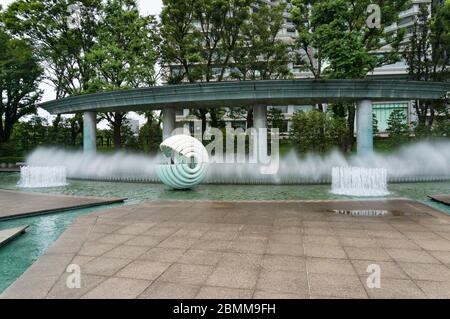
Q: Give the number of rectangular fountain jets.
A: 2